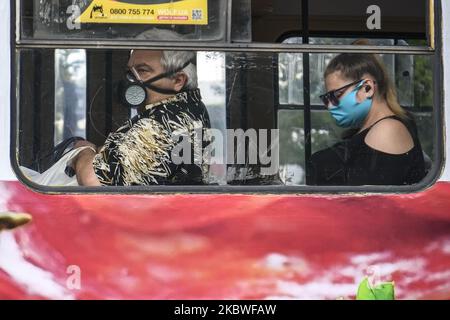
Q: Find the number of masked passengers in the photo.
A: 2